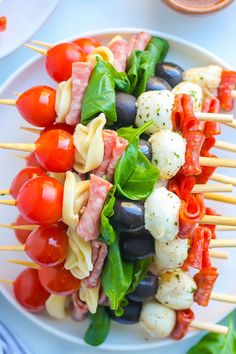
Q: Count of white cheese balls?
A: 8